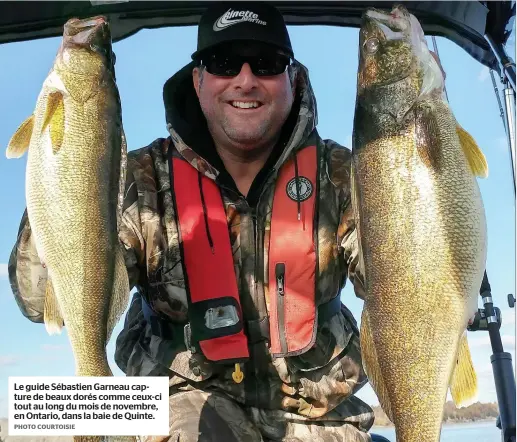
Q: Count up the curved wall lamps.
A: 0